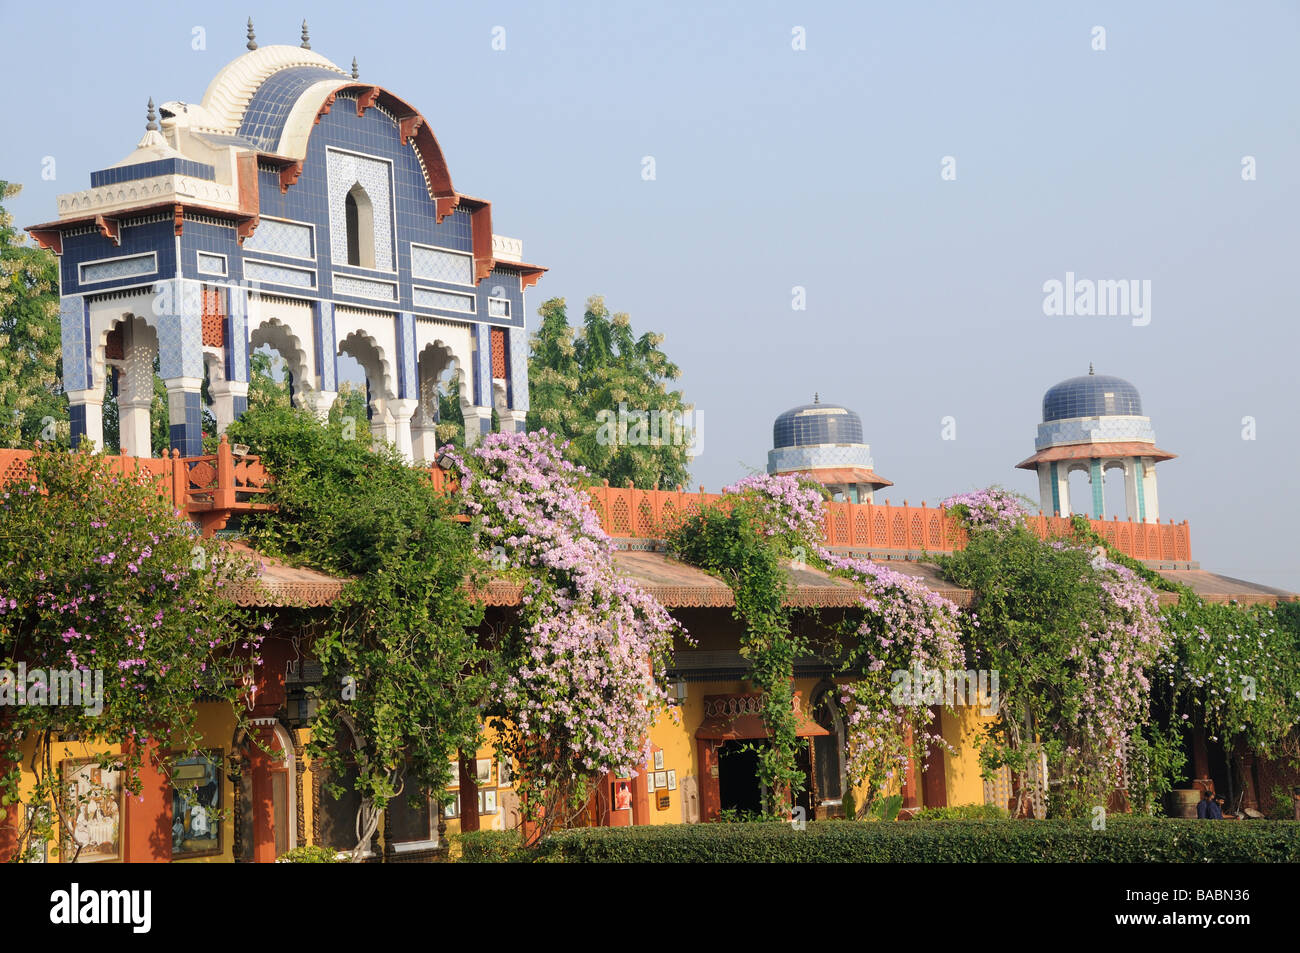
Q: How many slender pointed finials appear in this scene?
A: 6